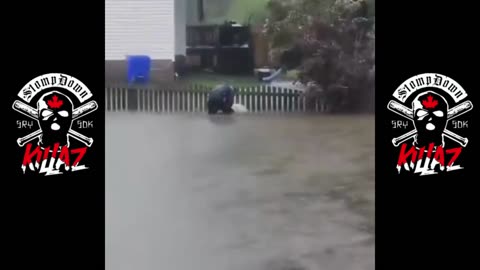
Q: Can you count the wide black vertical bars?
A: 2